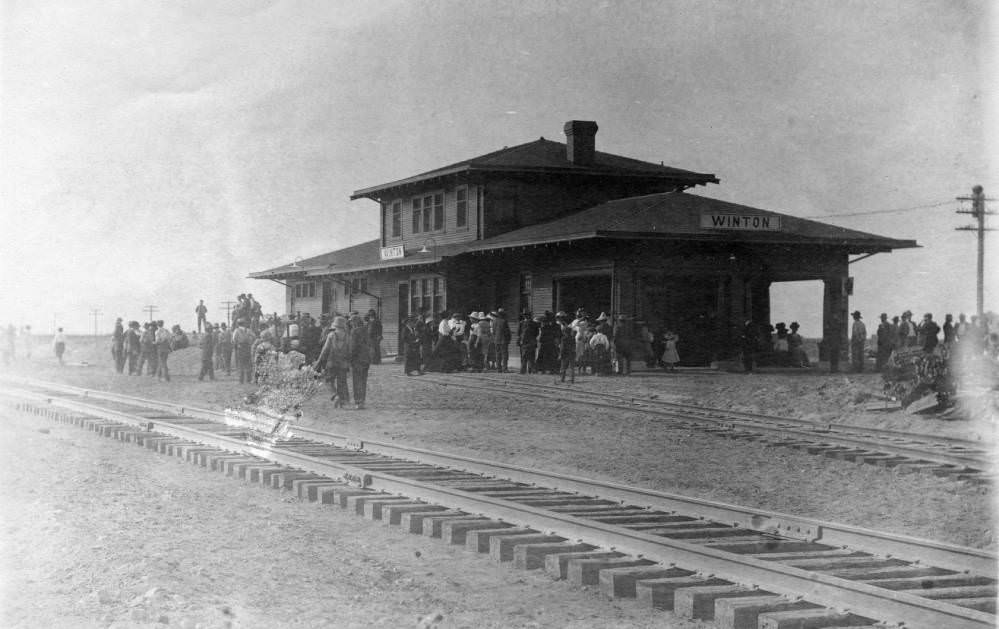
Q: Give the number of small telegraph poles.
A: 3